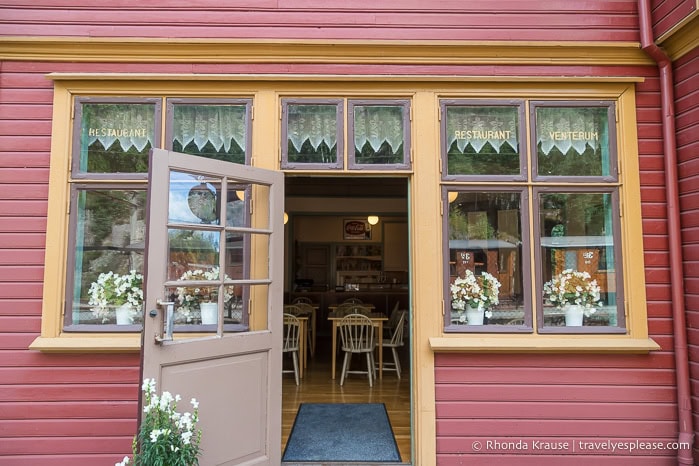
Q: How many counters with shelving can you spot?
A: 1